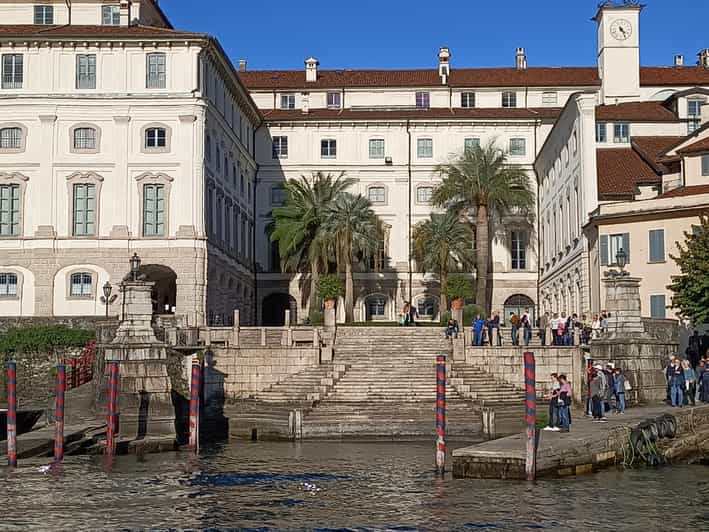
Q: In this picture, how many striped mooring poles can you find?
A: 6